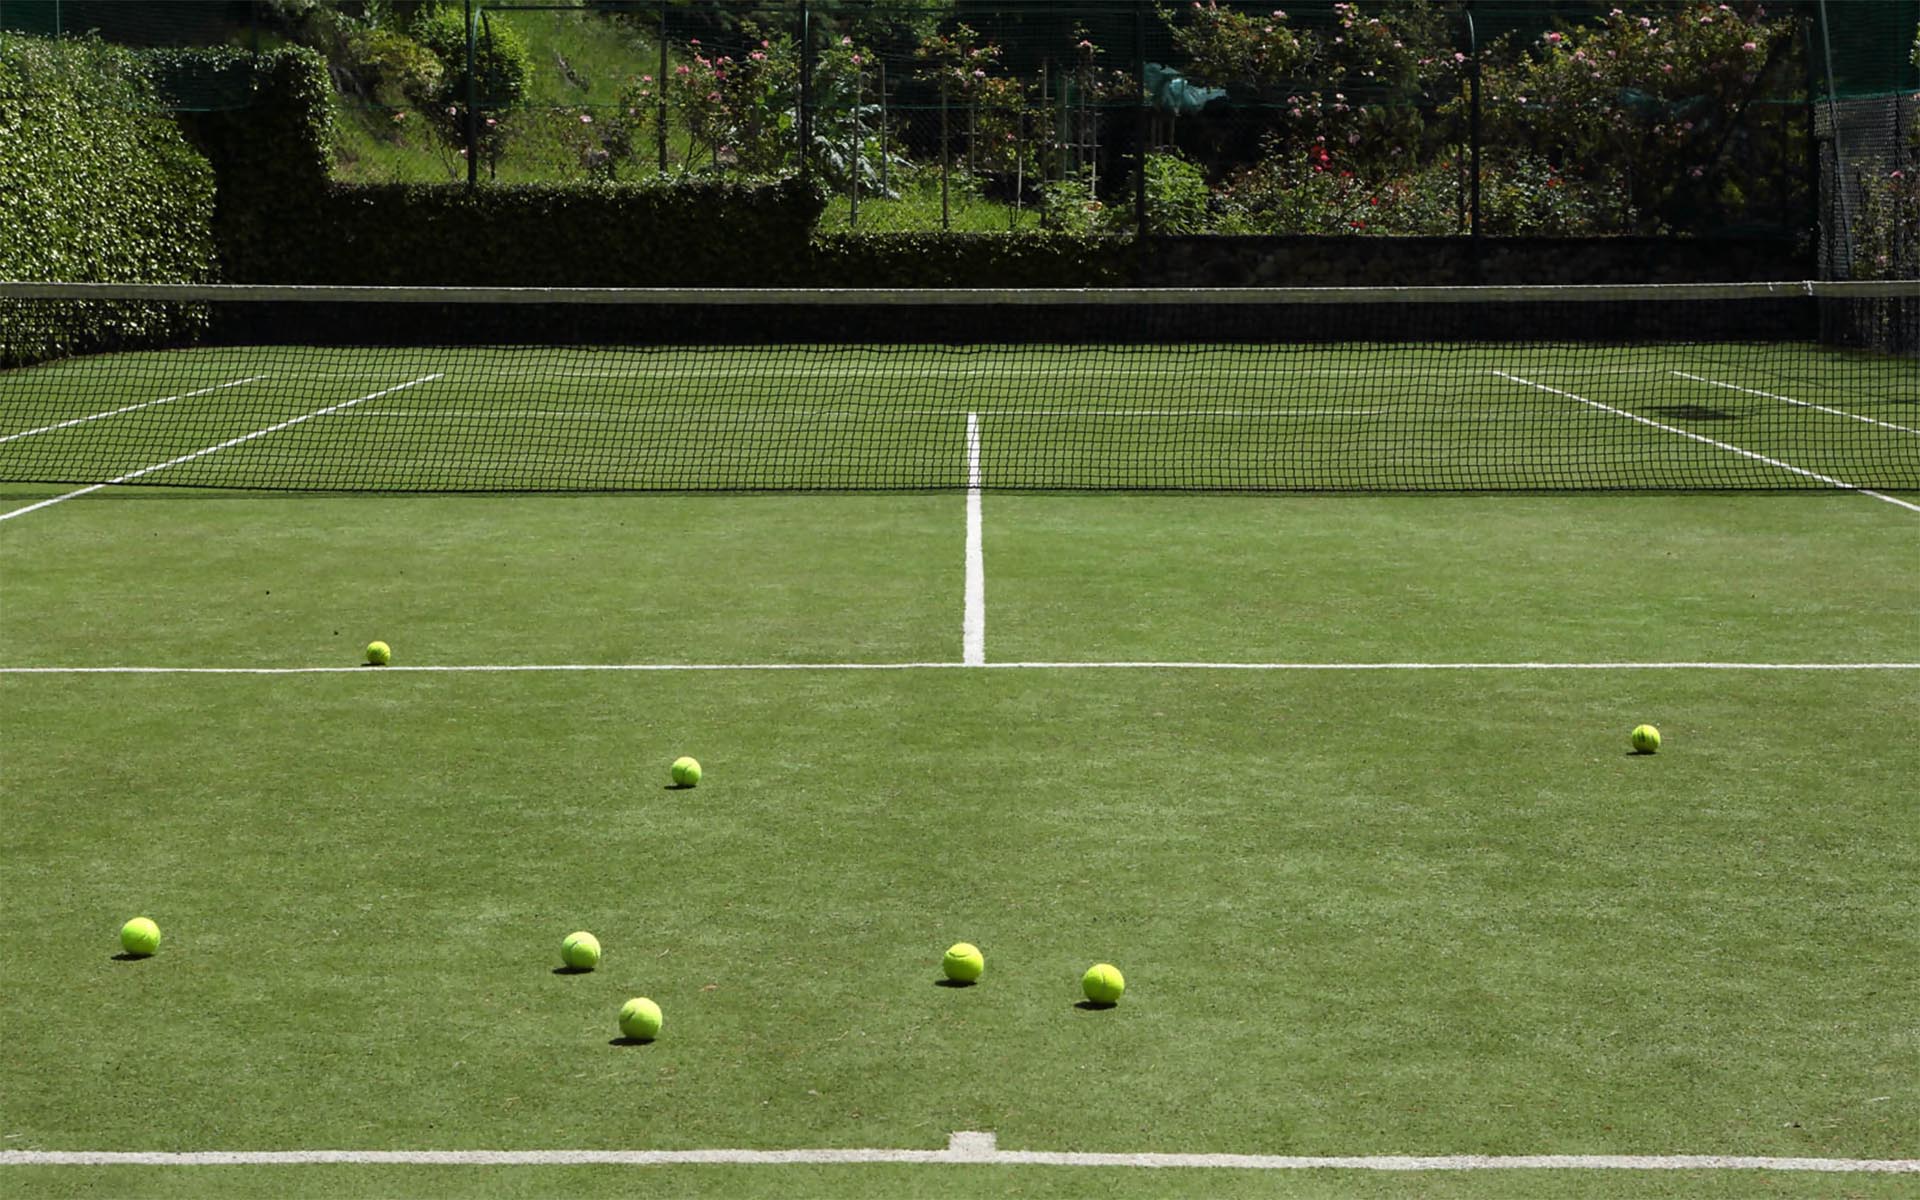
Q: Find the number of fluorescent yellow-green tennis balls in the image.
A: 8